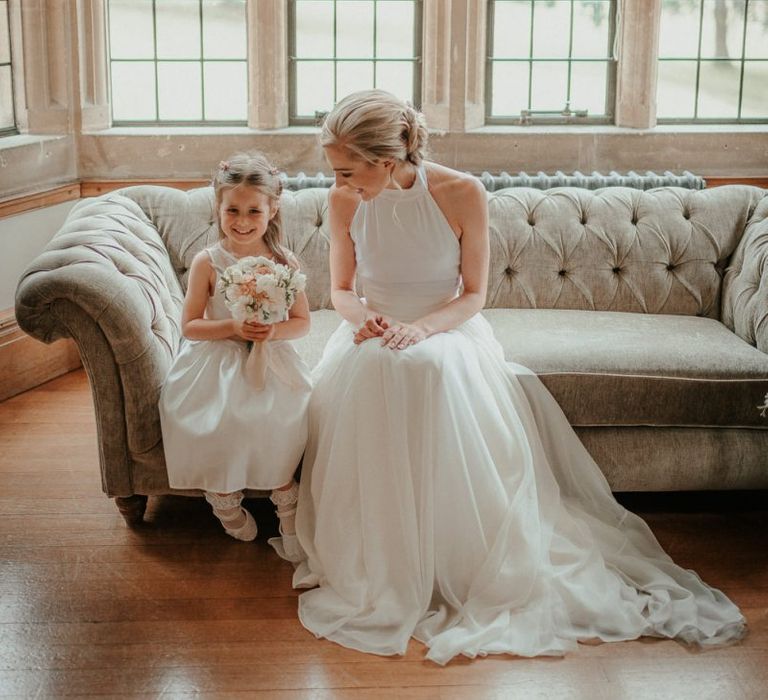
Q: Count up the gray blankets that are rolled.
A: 0